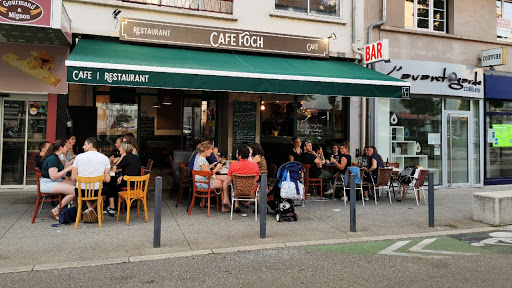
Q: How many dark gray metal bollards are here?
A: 4